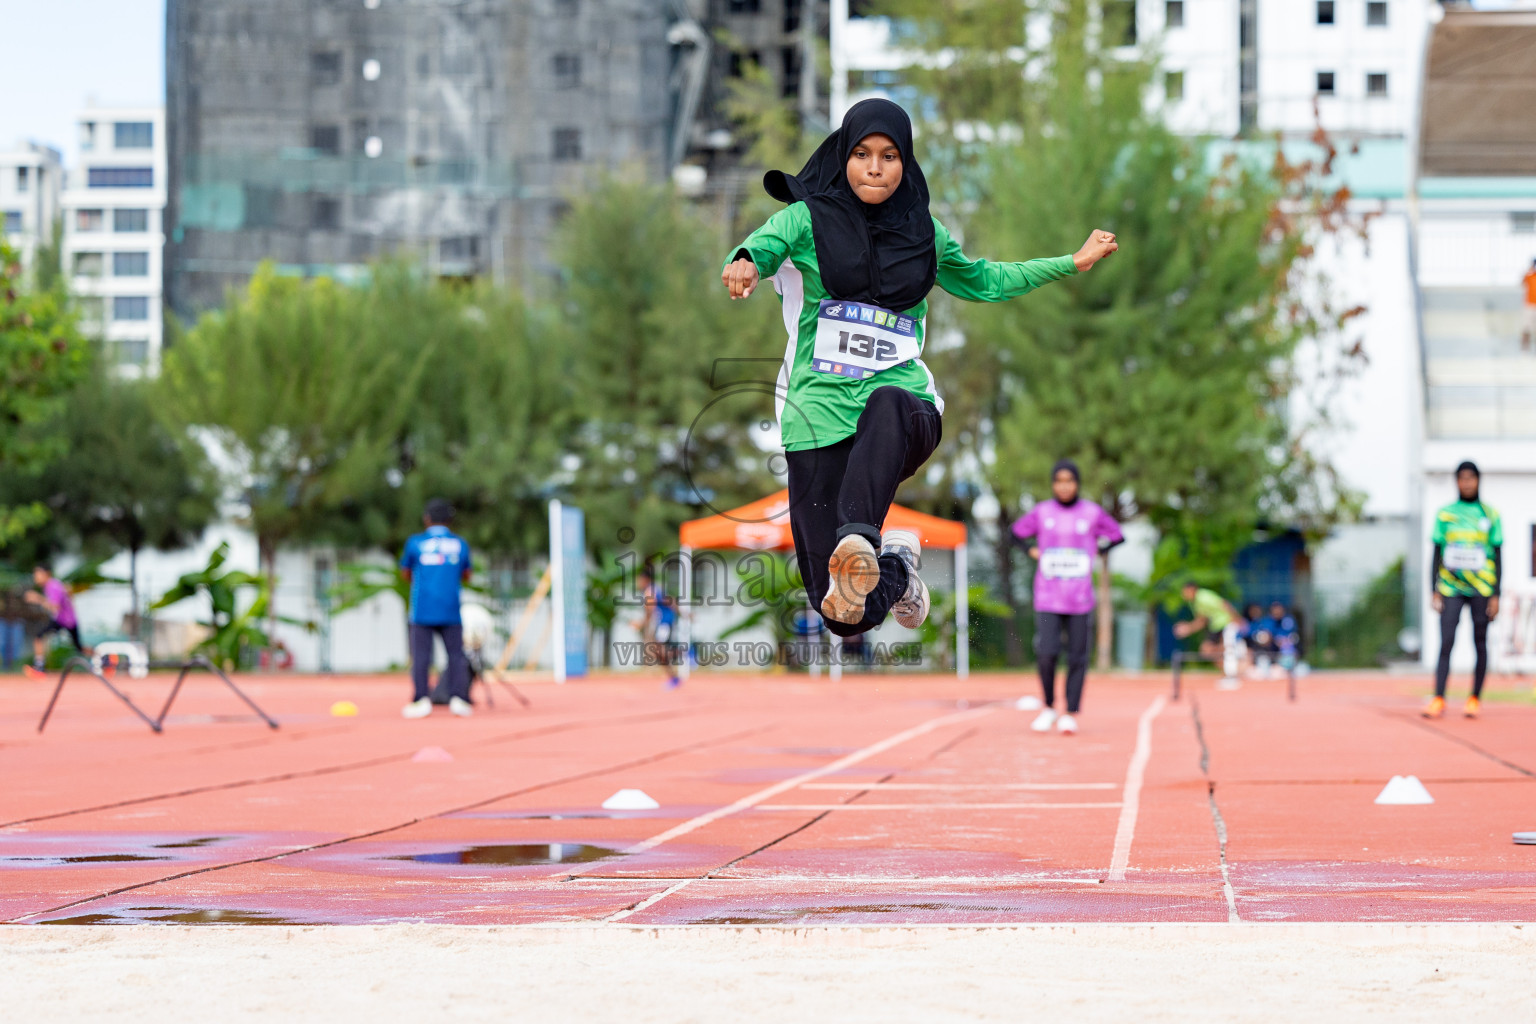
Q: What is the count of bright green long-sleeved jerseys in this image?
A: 1